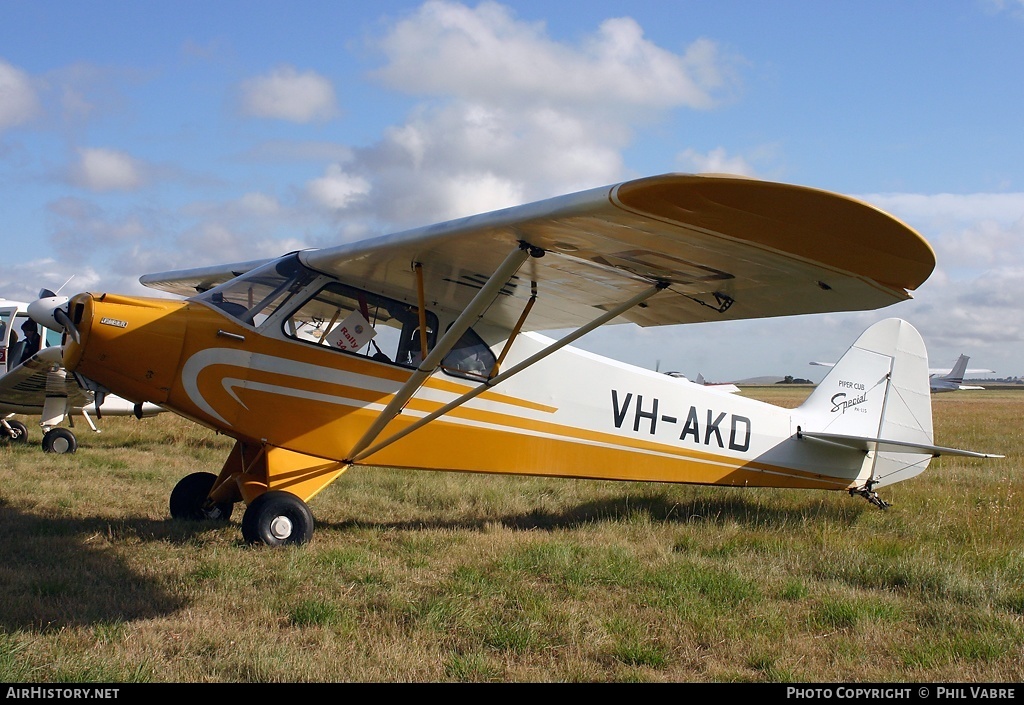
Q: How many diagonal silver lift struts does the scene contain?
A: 2